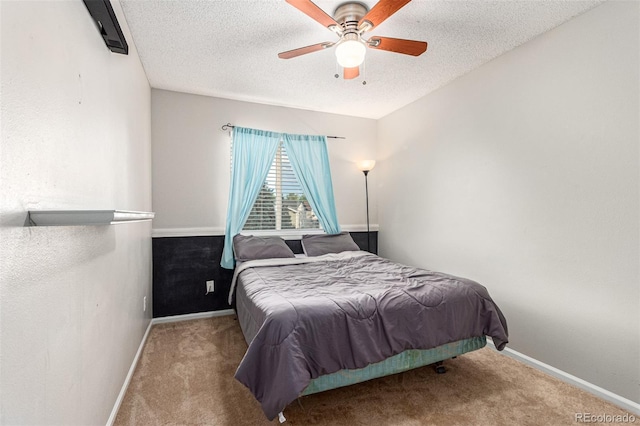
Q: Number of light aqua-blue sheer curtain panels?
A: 2